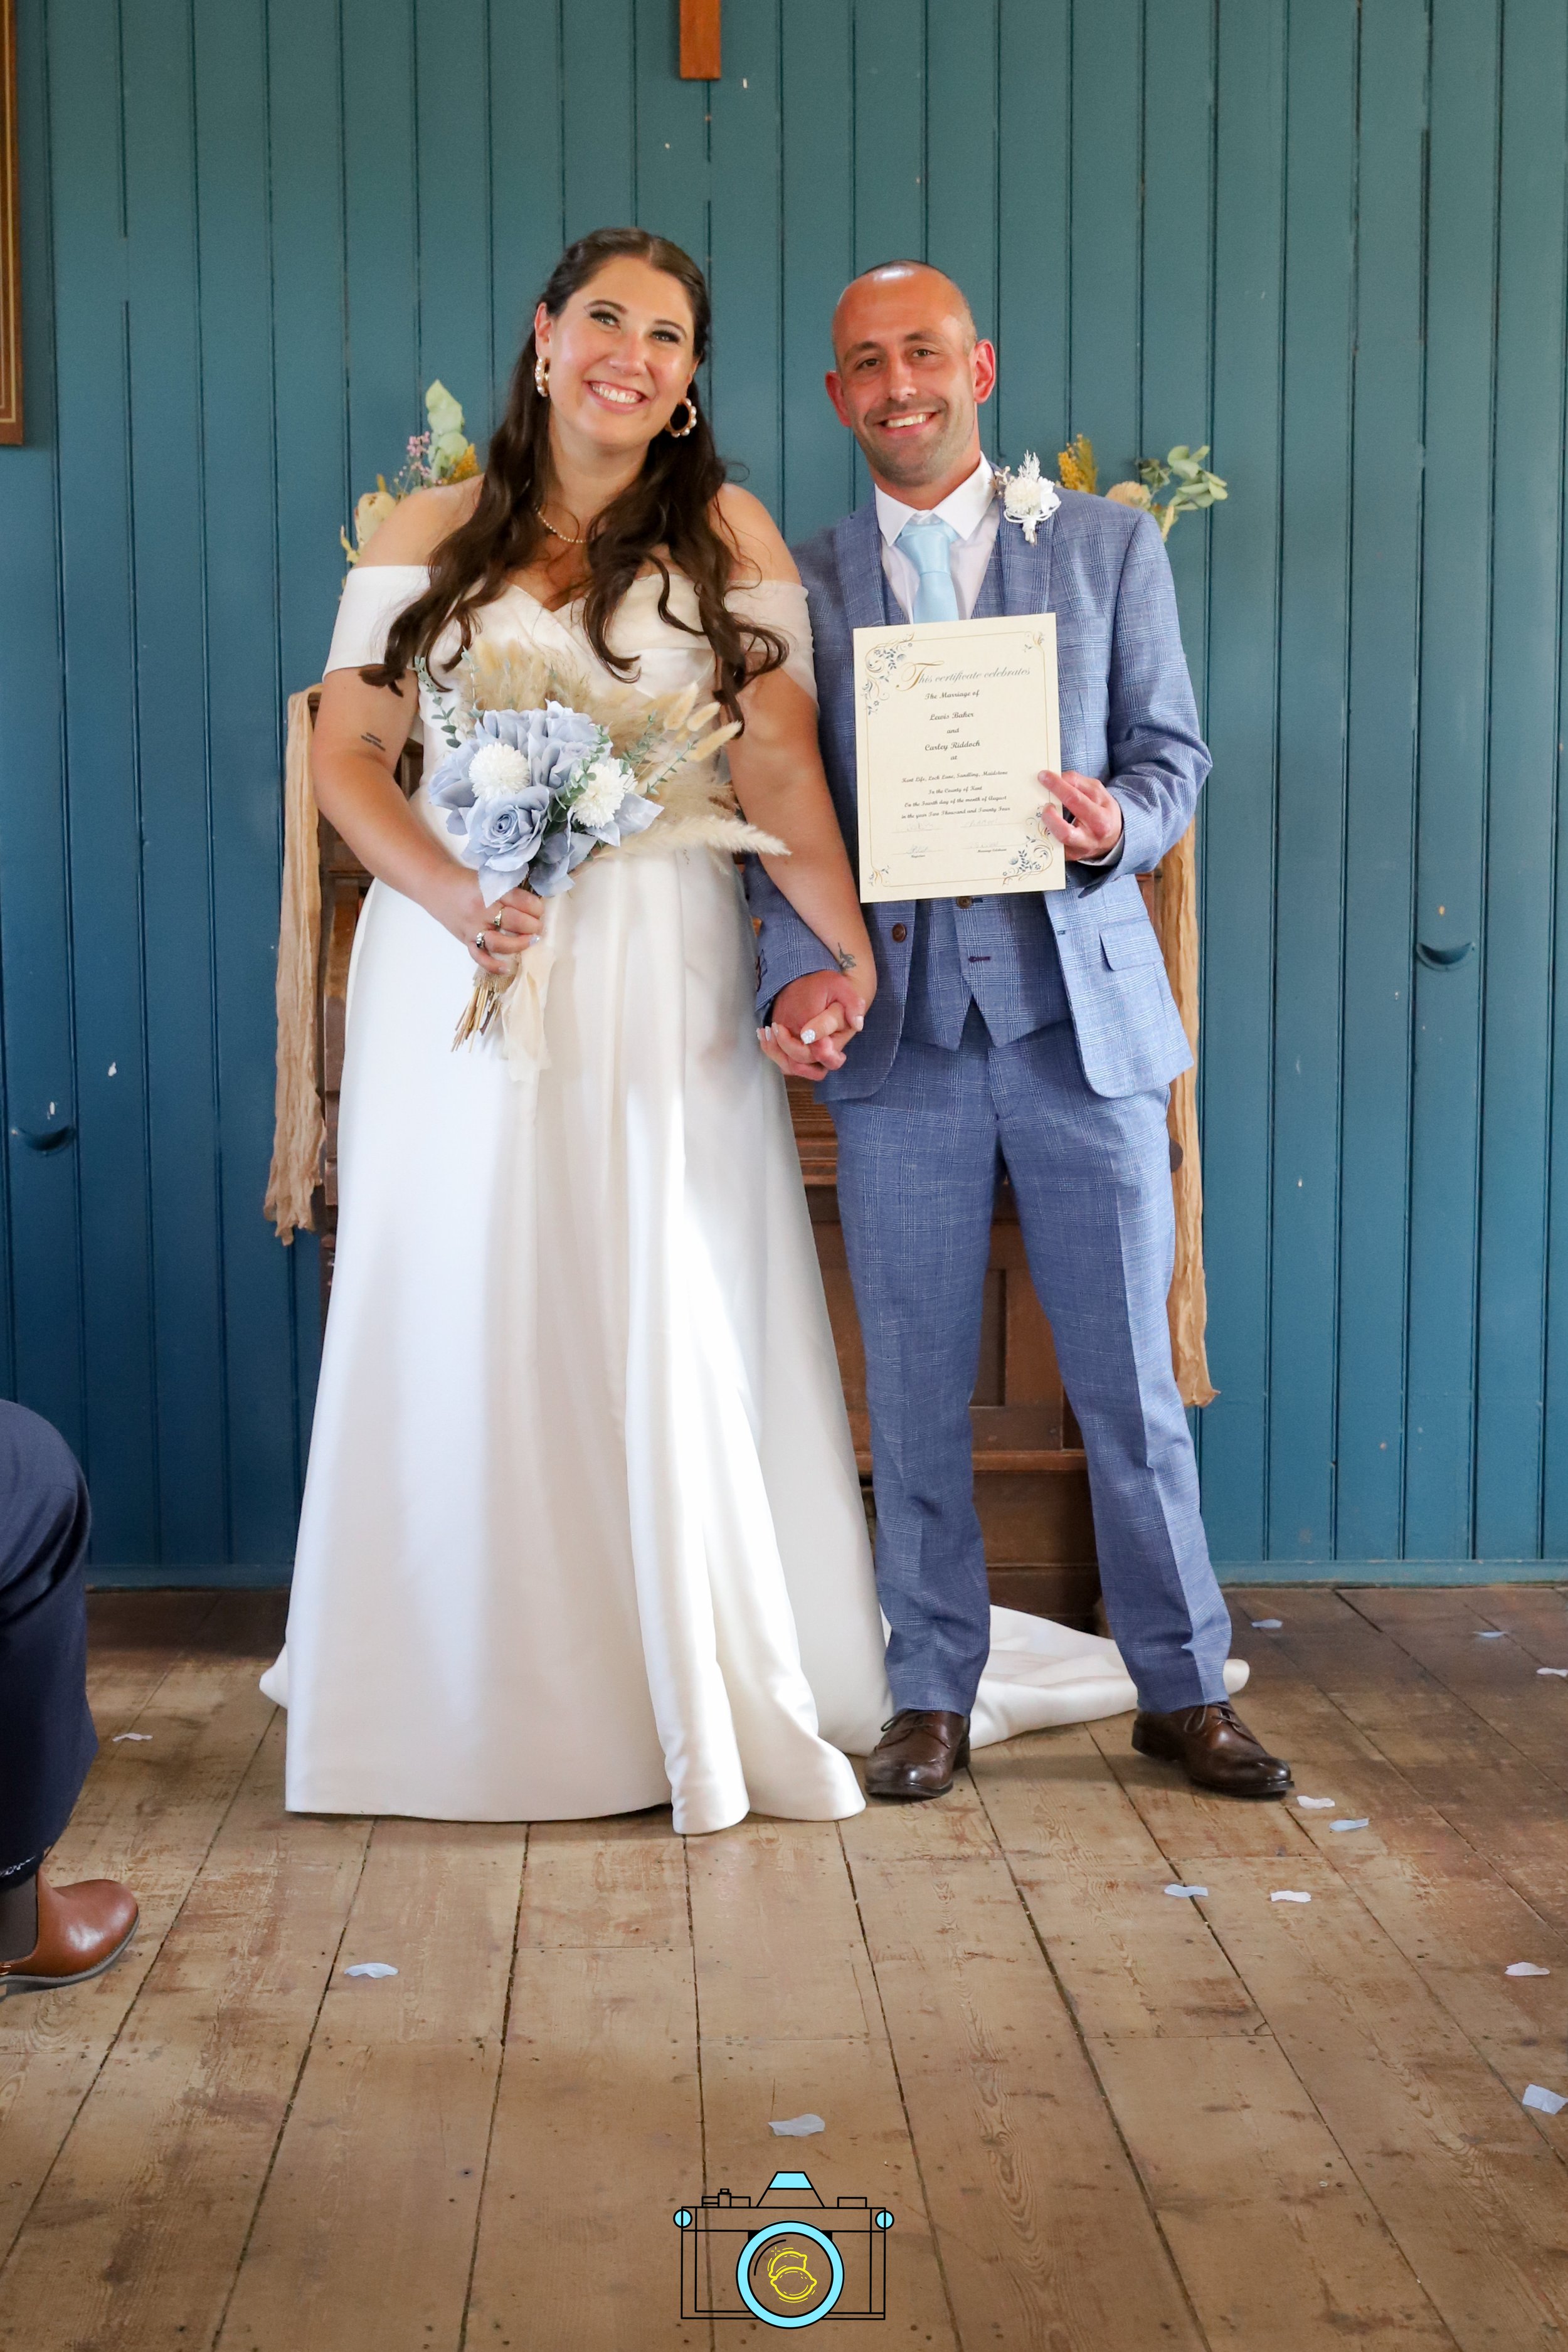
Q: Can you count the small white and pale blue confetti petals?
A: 12